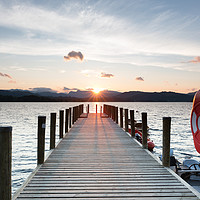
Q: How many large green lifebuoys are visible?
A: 0